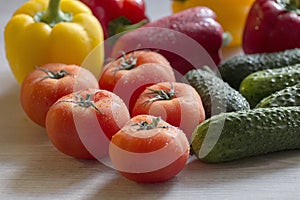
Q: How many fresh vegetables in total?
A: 15